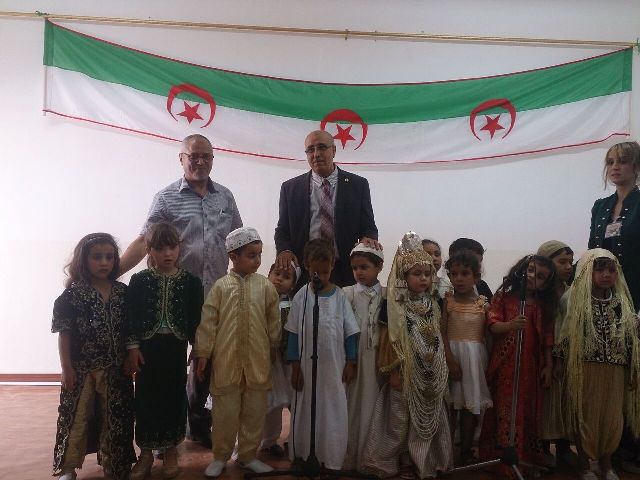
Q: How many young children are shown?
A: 13